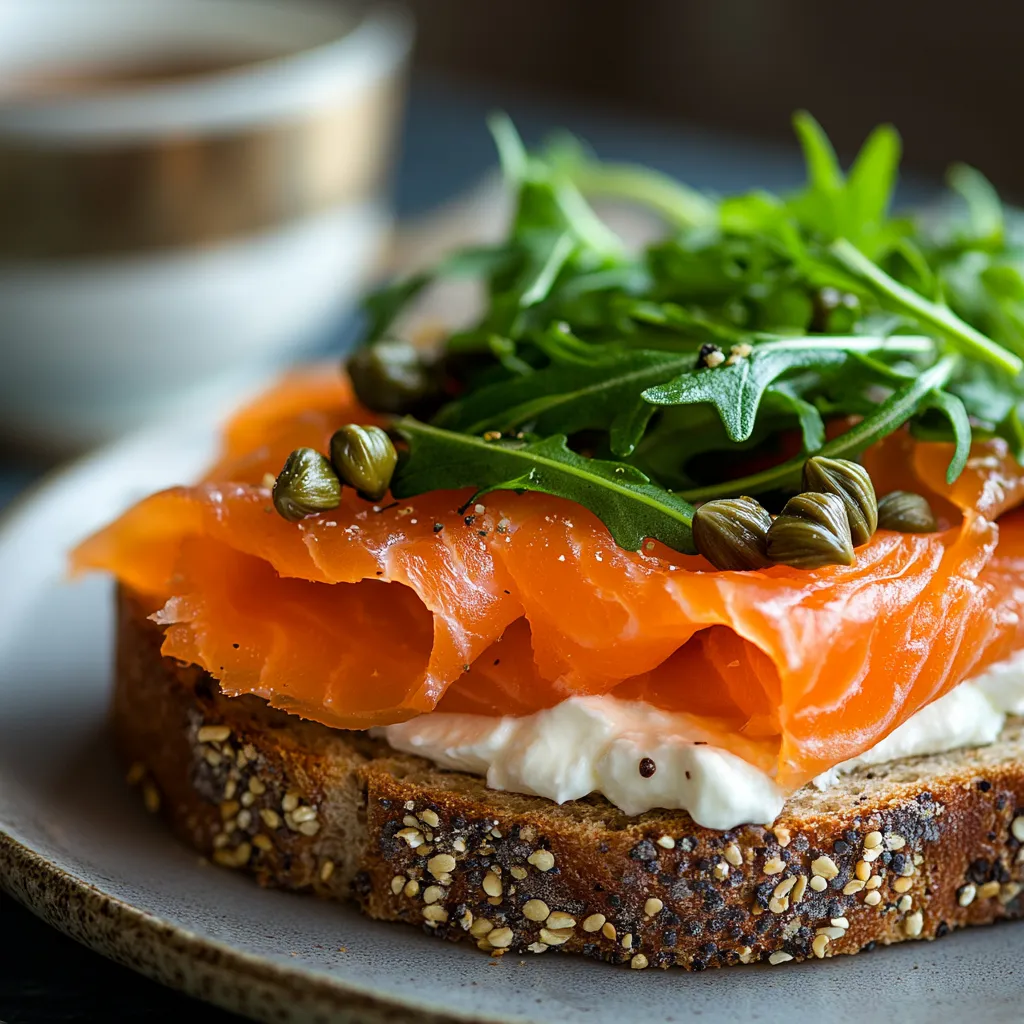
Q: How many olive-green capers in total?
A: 7